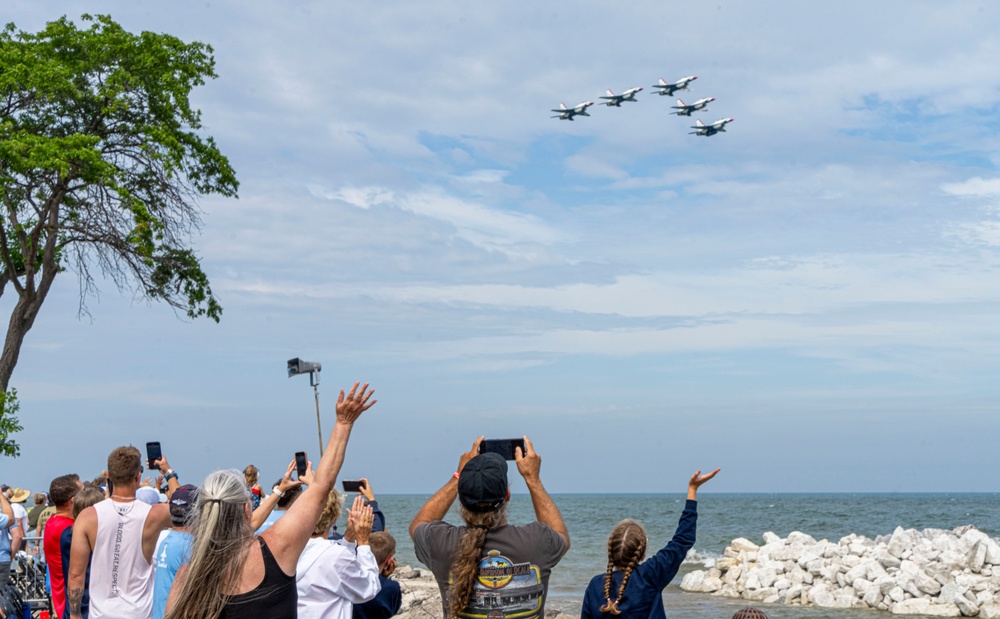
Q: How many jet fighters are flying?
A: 5